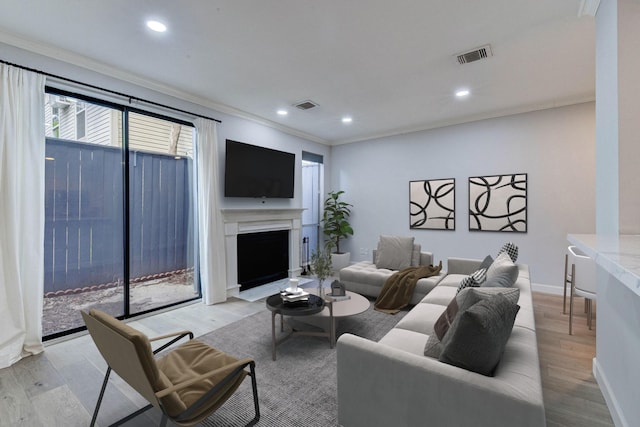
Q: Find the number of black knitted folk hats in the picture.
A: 0